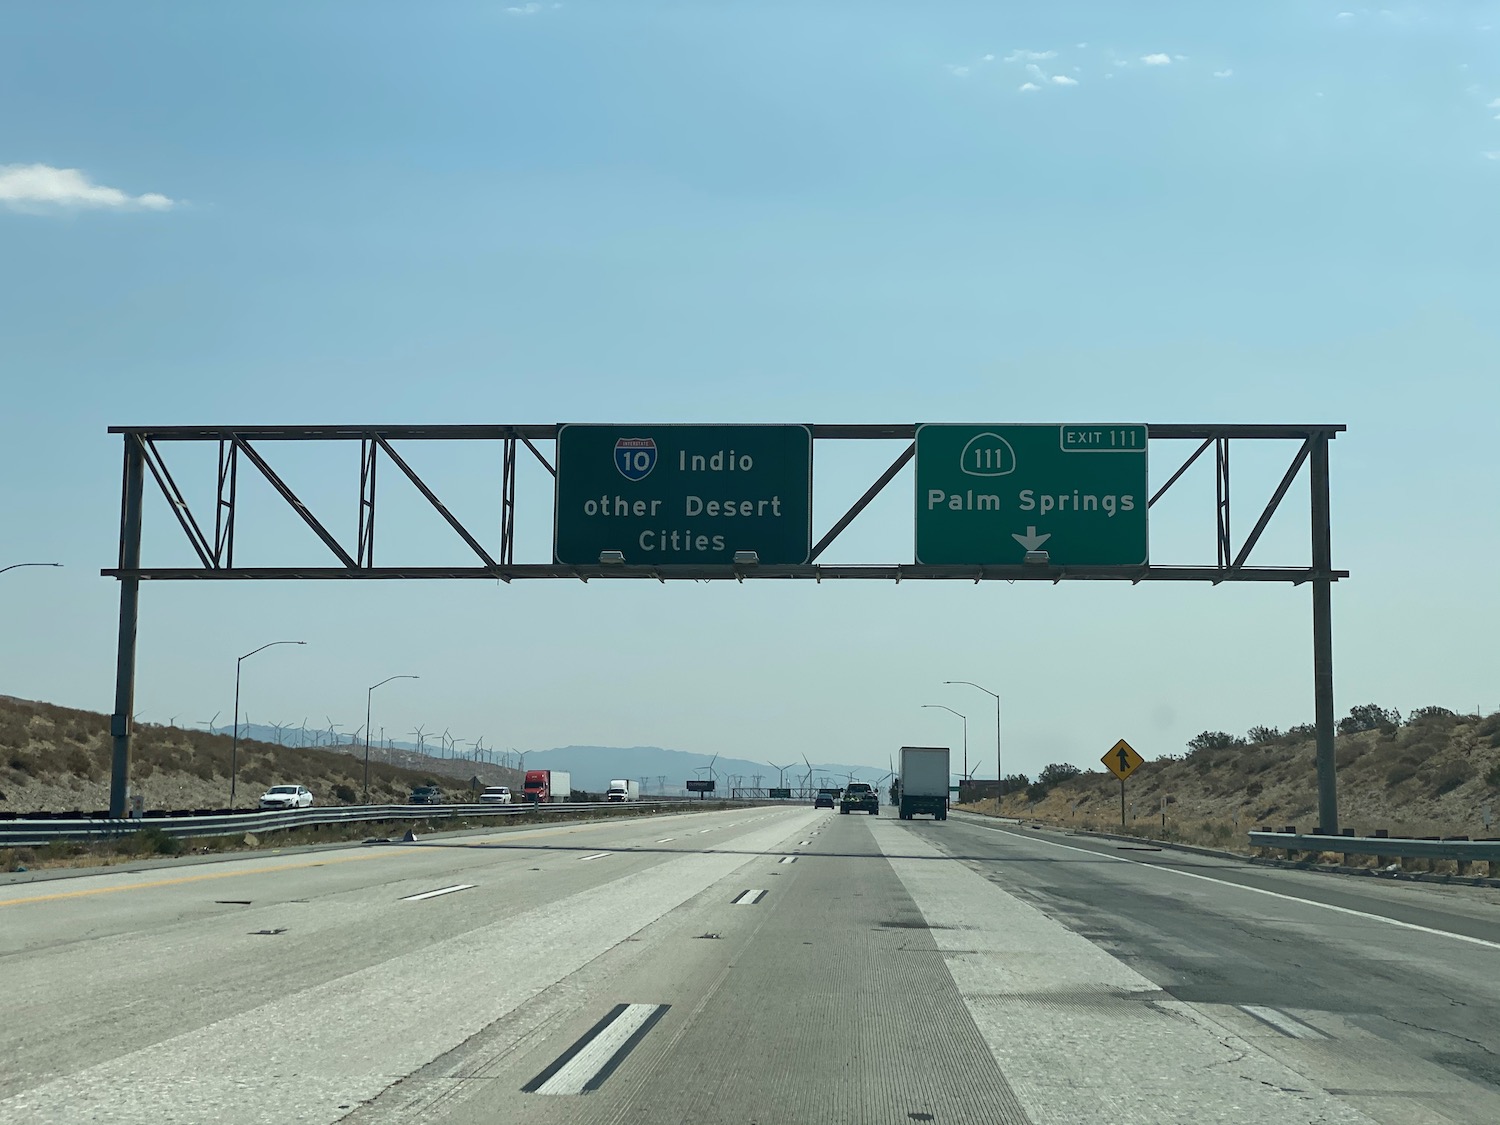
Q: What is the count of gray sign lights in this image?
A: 3